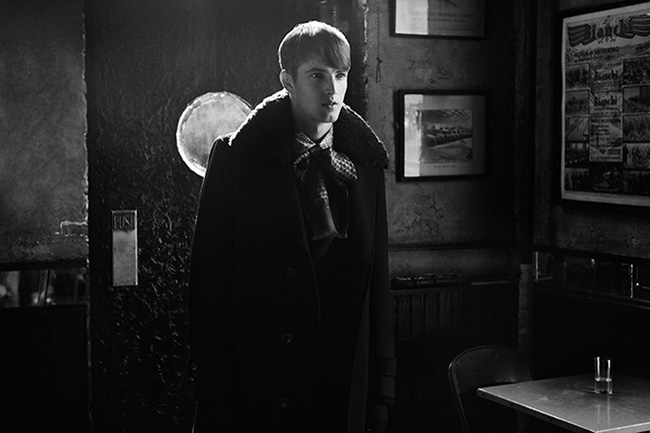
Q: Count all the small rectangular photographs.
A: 11